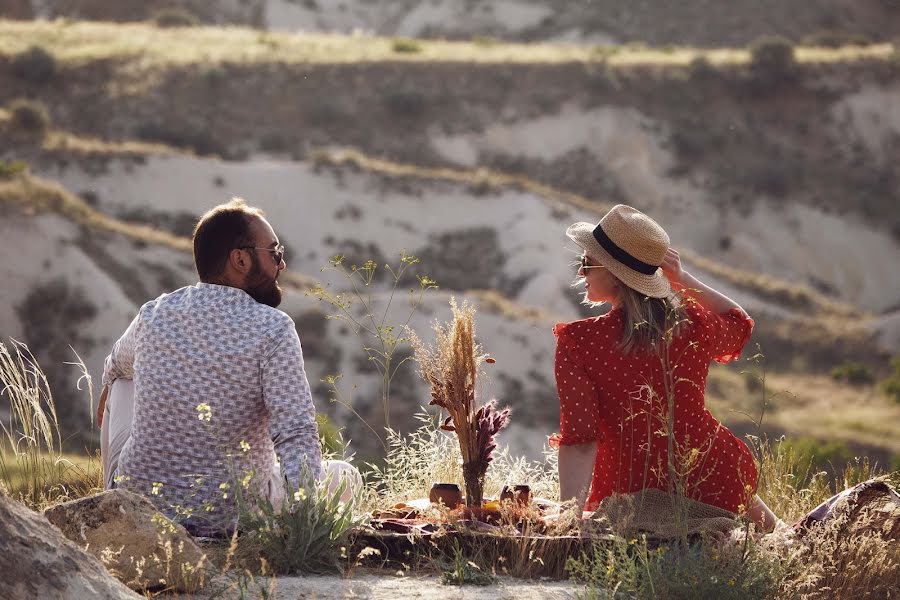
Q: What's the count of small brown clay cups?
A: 2